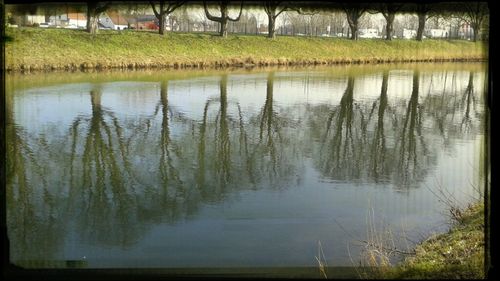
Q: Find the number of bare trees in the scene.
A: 8